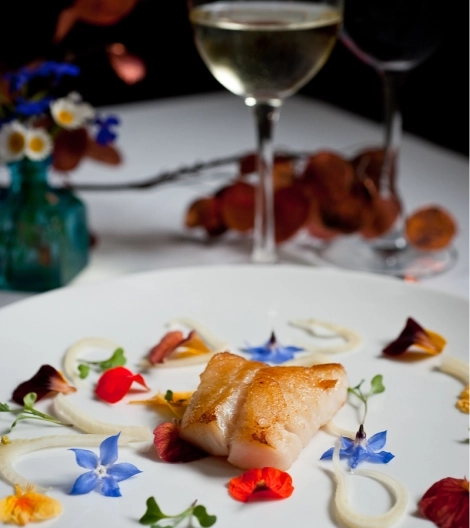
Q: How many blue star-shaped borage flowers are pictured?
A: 3